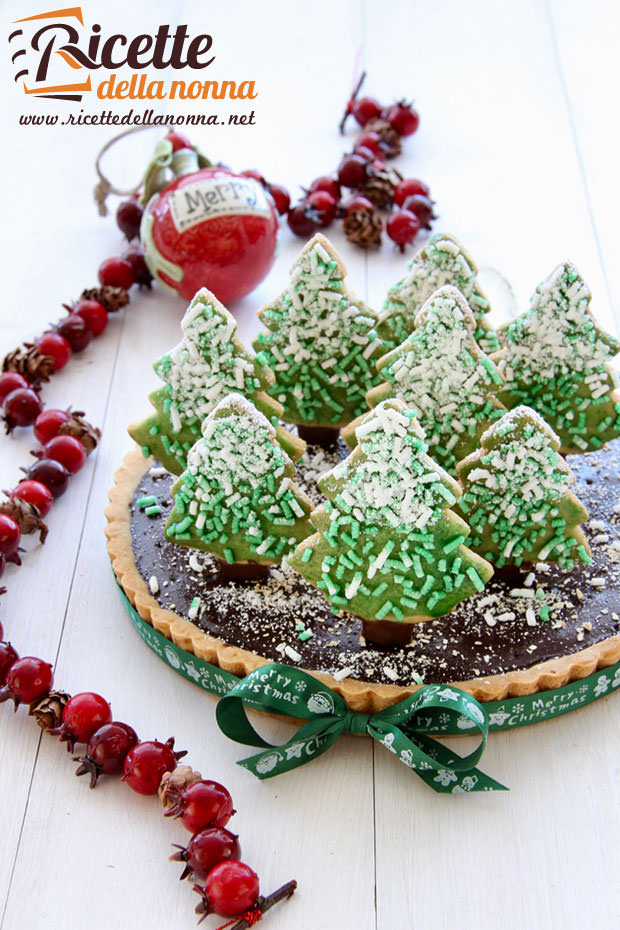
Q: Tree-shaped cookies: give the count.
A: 8